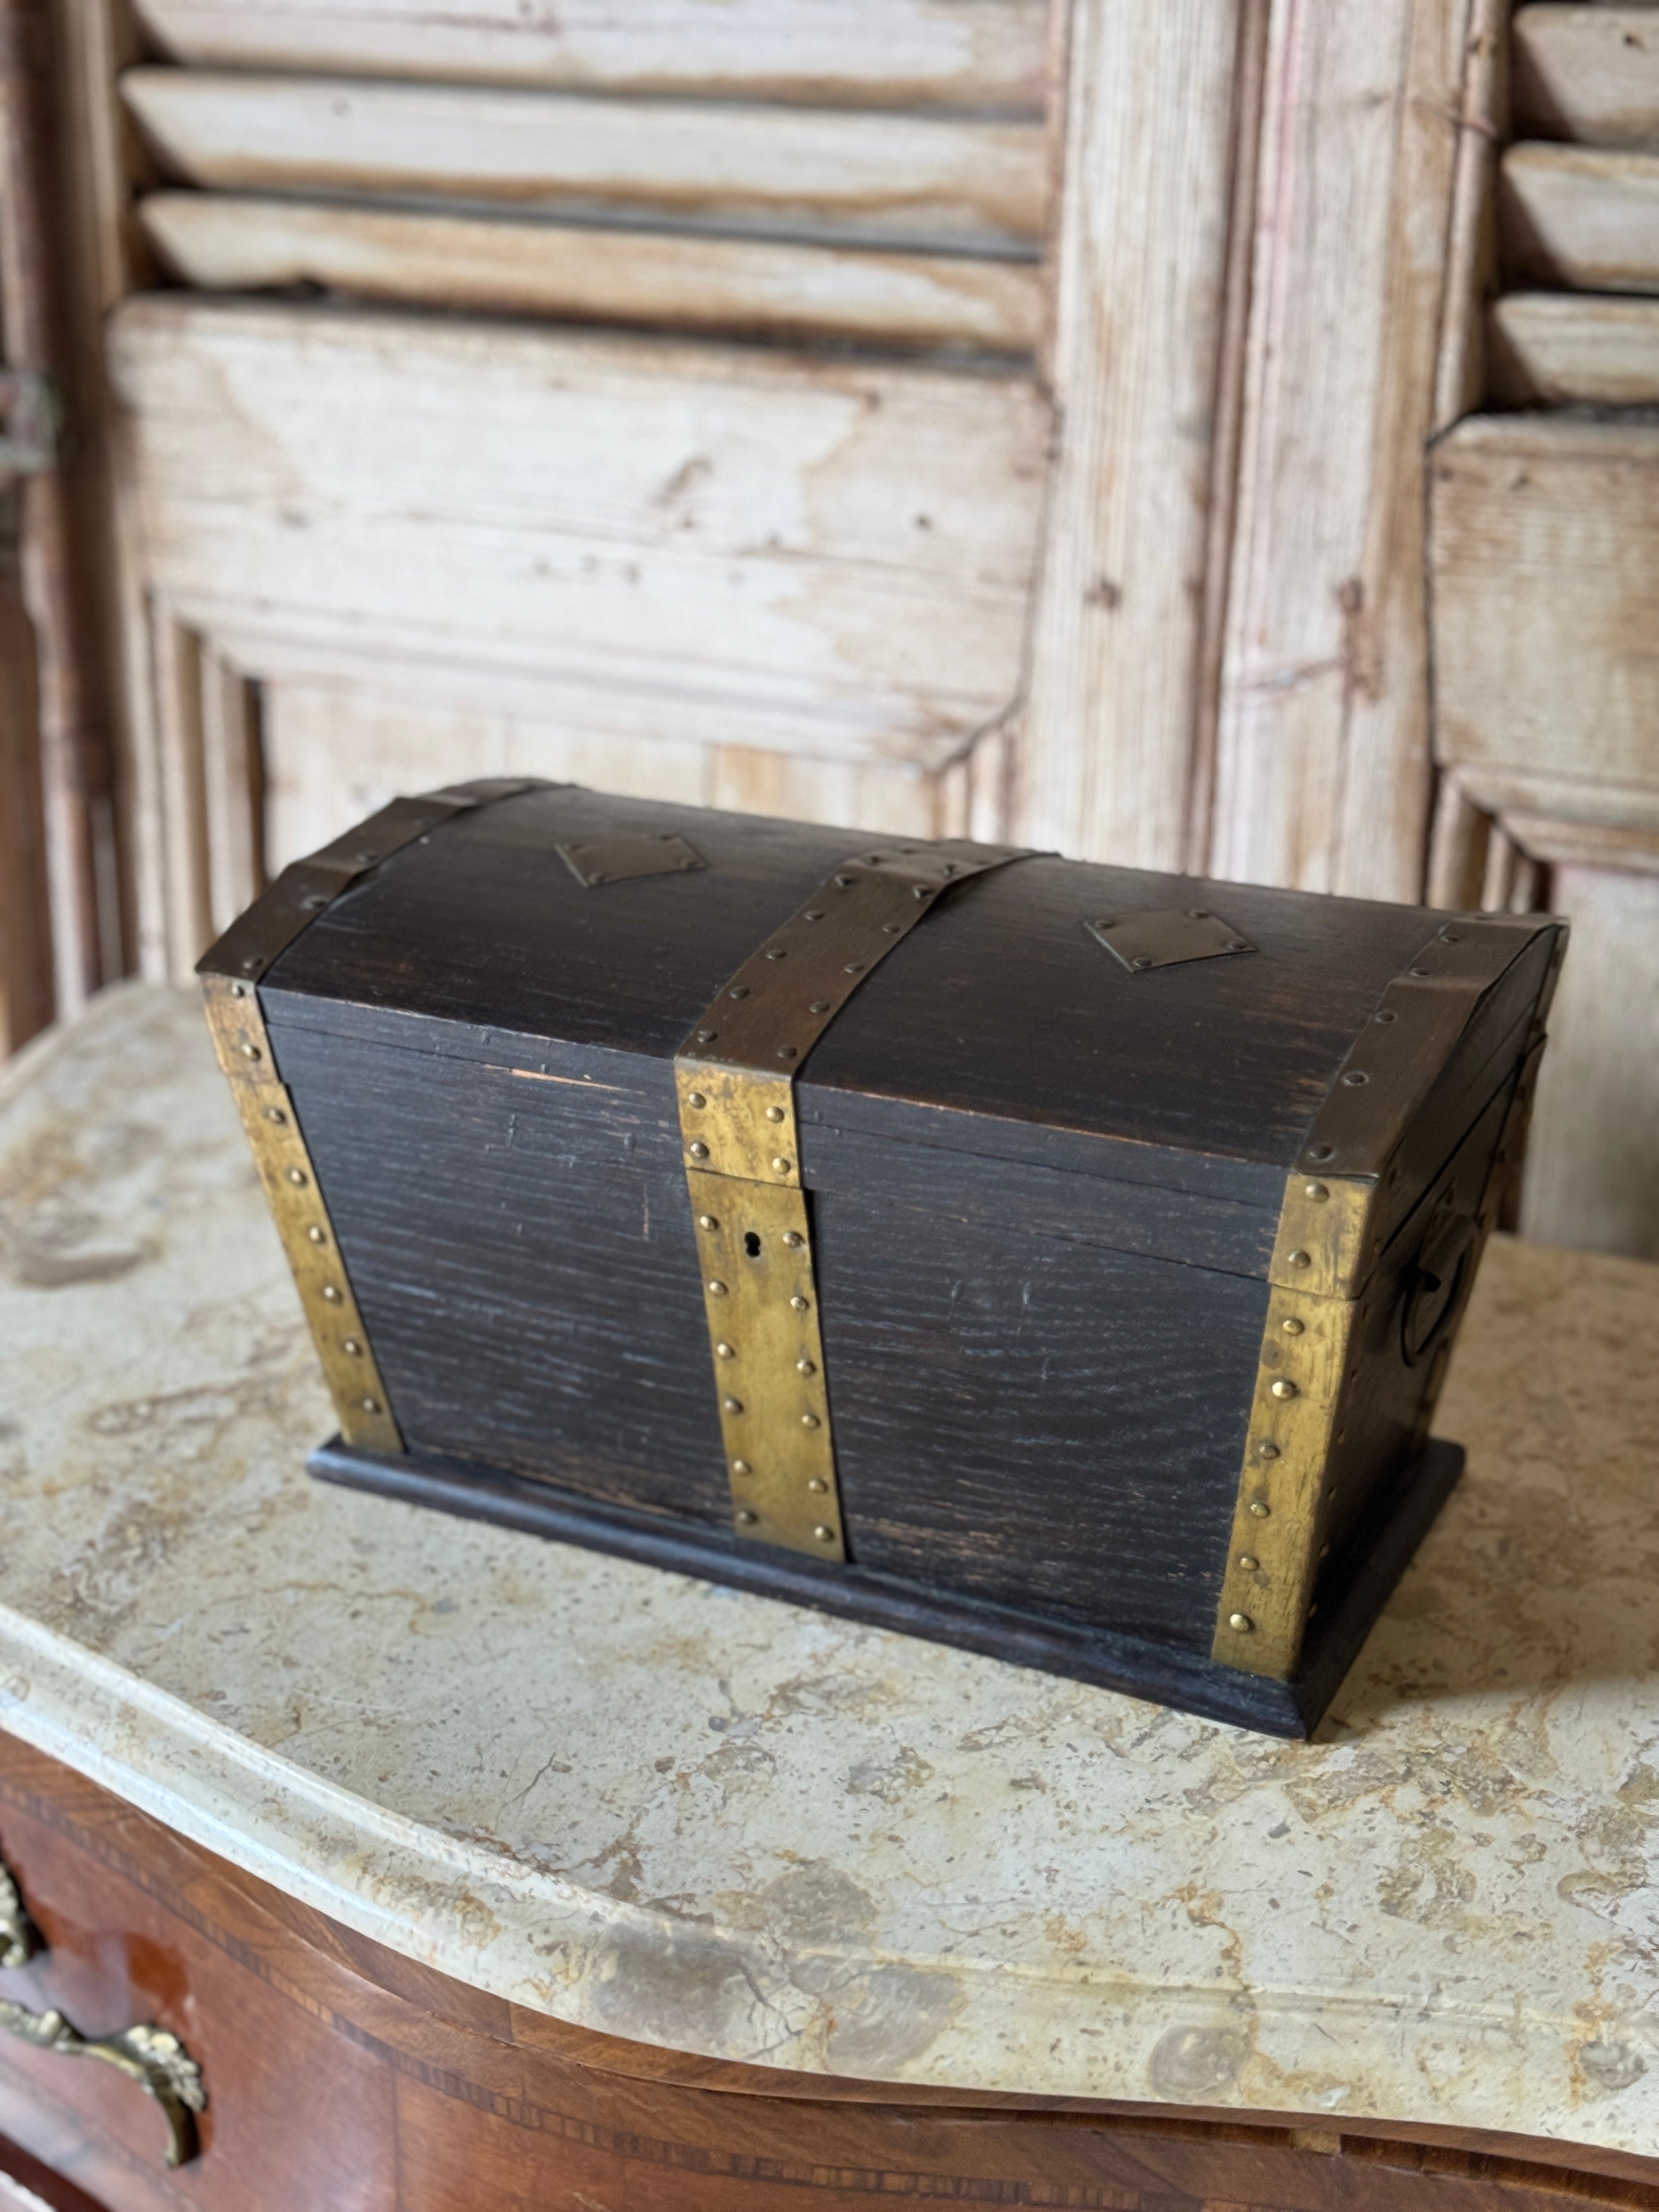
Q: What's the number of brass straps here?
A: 3